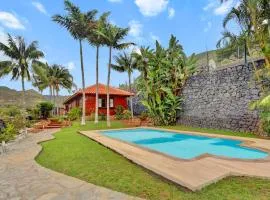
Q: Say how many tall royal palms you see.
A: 3